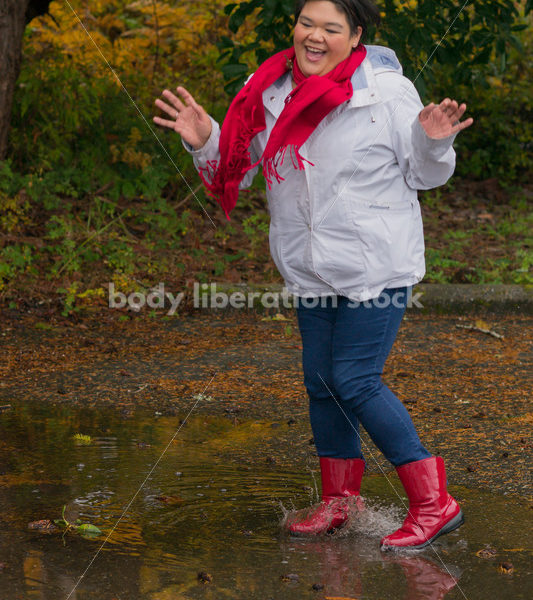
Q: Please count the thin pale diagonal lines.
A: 4